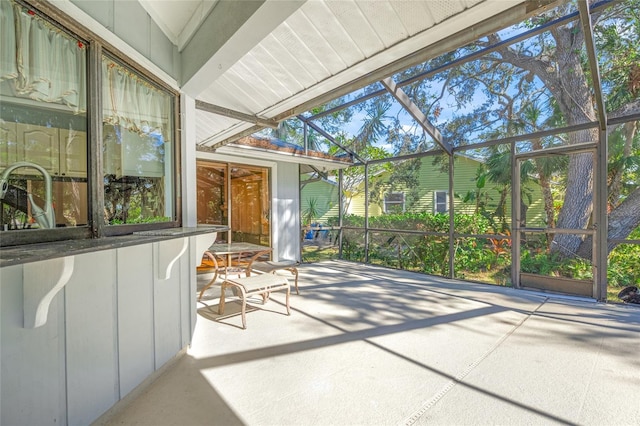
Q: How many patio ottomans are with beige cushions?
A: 2